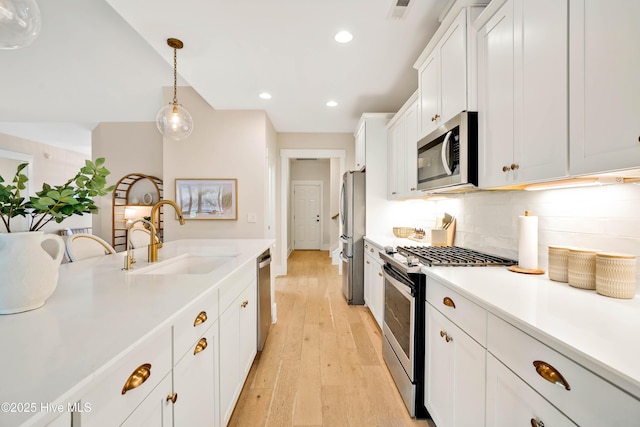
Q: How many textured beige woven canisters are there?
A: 3